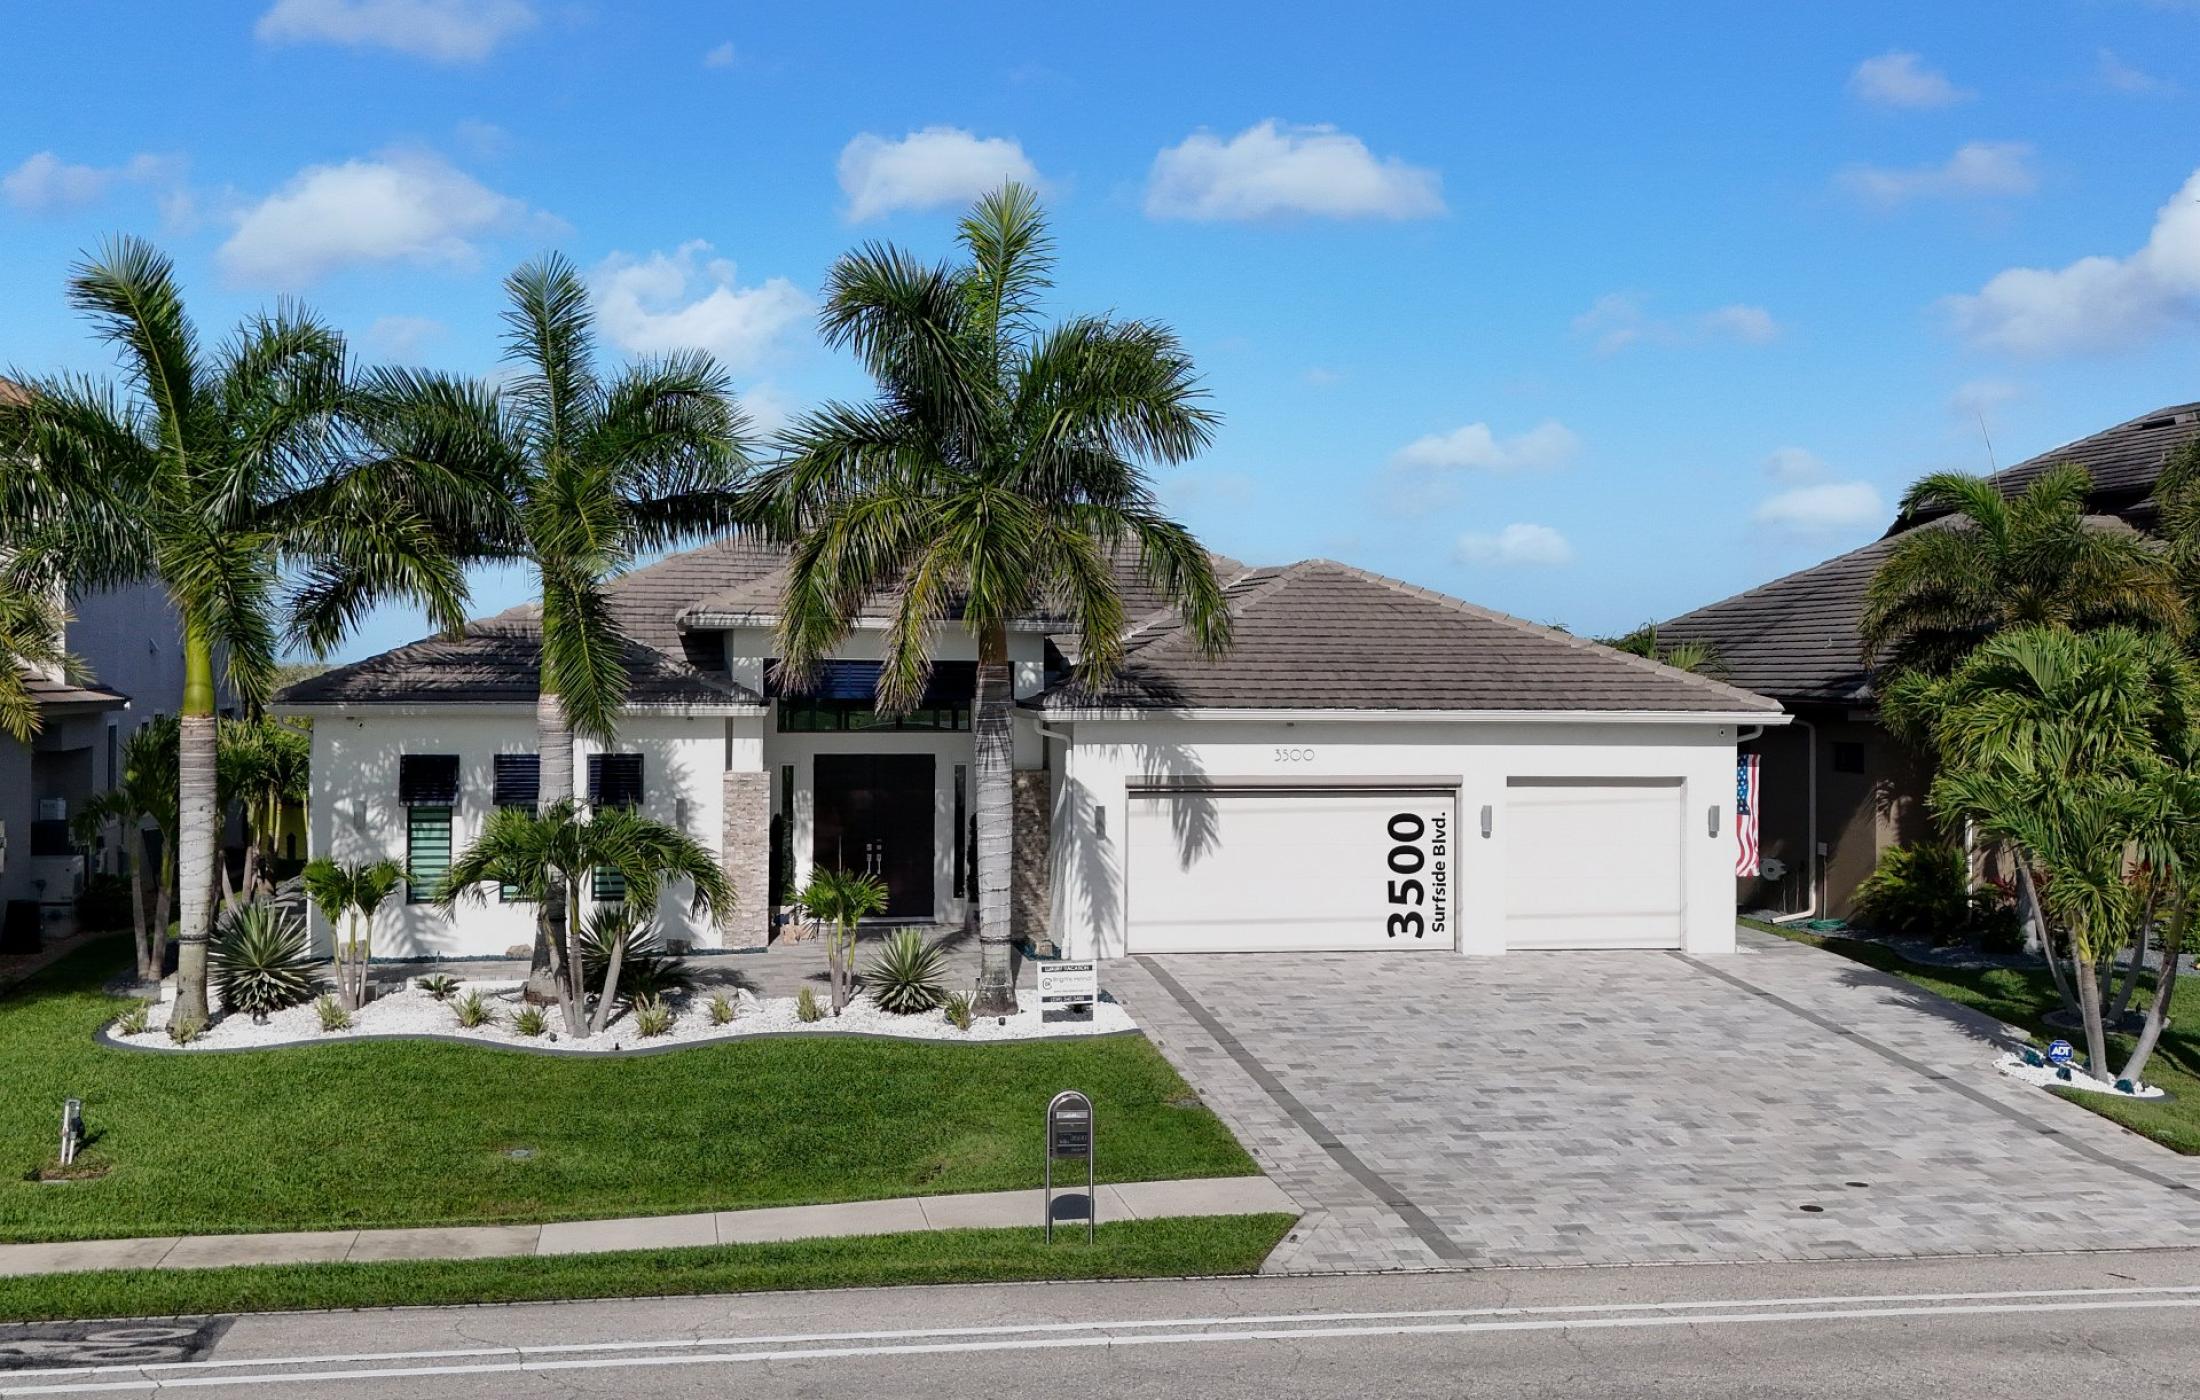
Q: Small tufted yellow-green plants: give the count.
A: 9